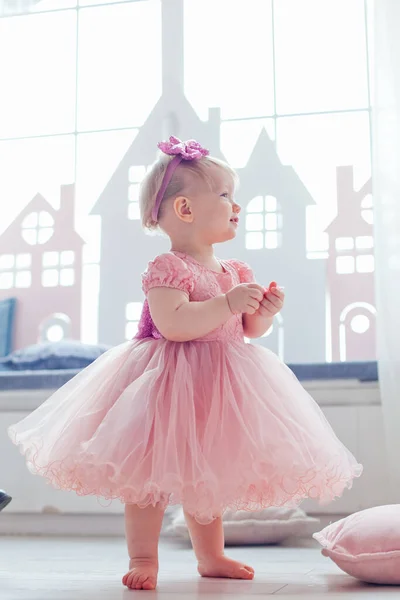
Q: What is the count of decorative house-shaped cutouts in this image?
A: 4